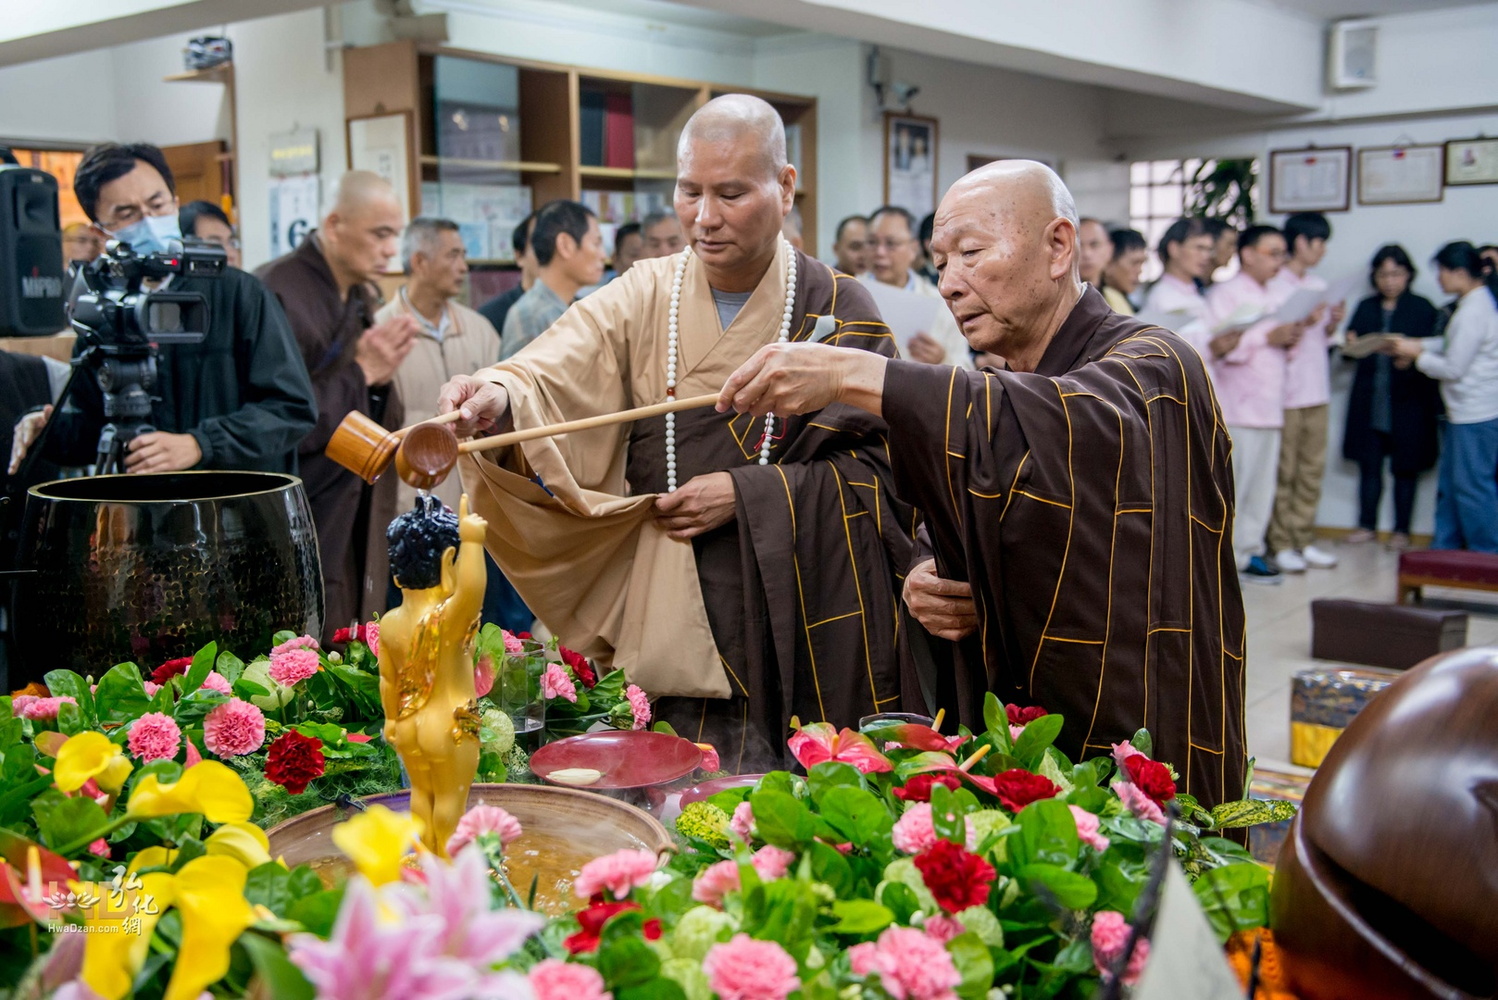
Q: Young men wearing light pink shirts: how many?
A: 3